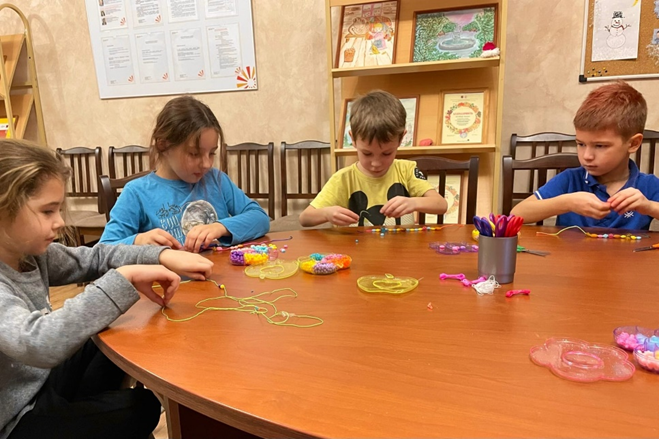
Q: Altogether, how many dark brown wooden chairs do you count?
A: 9